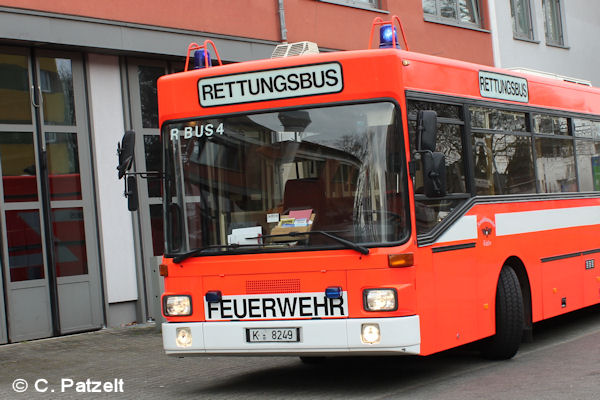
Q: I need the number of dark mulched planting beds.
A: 0